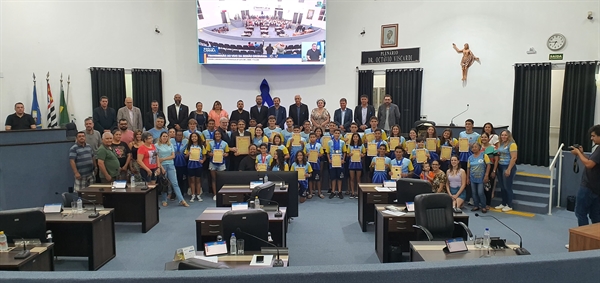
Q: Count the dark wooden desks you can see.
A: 9